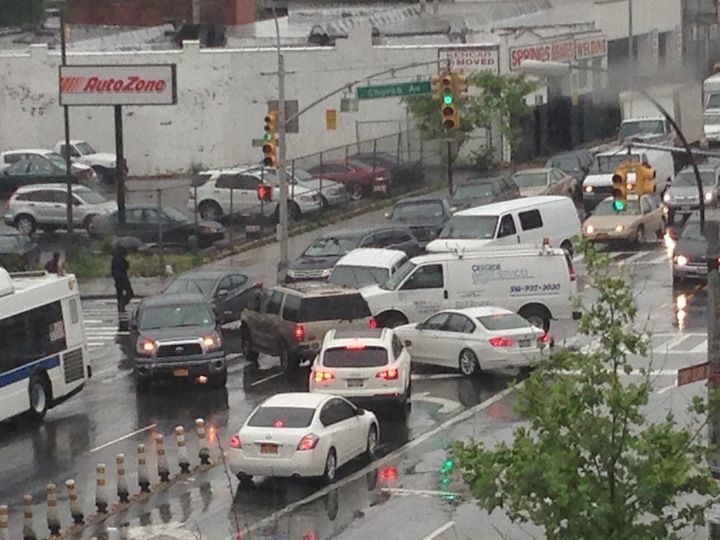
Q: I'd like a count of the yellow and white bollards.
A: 10